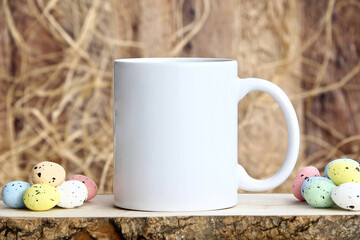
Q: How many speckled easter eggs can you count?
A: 11